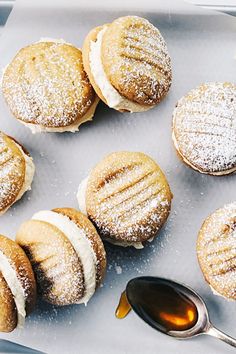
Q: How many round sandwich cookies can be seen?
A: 8